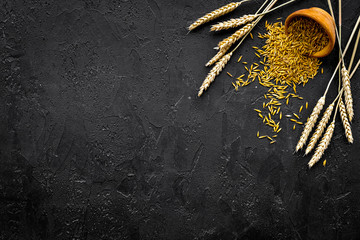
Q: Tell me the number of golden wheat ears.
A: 10